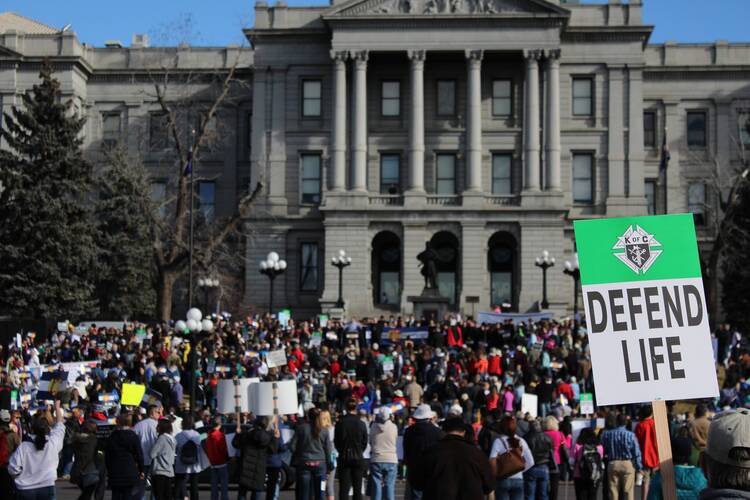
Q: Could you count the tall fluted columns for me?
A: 6